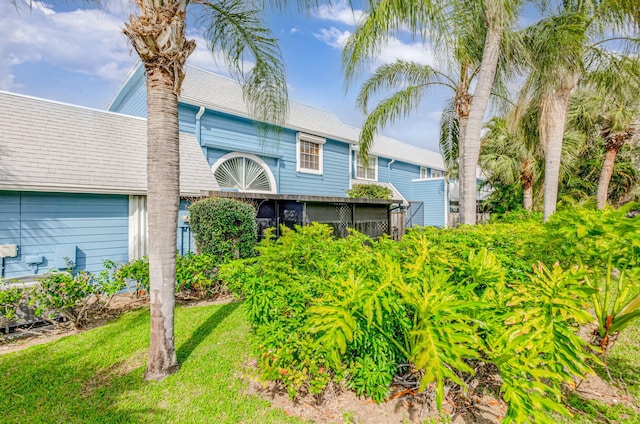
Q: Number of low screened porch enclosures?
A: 1